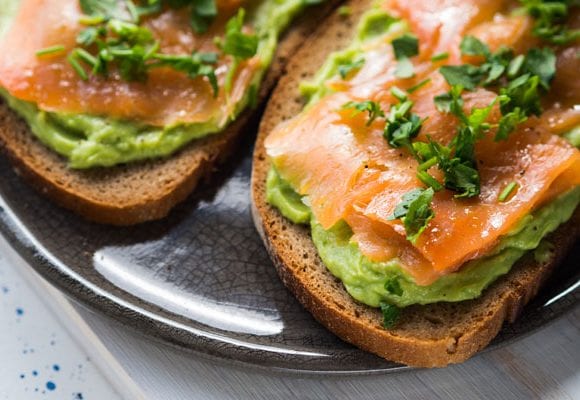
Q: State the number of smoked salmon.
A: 2